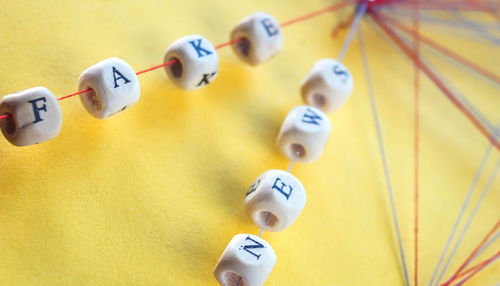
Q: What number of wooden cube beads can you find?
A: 8